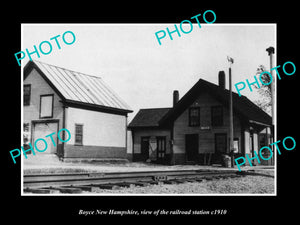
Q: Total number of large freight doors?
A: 1